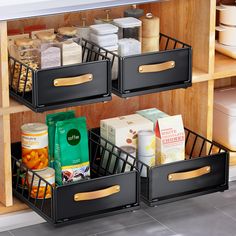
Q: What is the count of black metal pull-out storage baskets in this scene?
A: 4